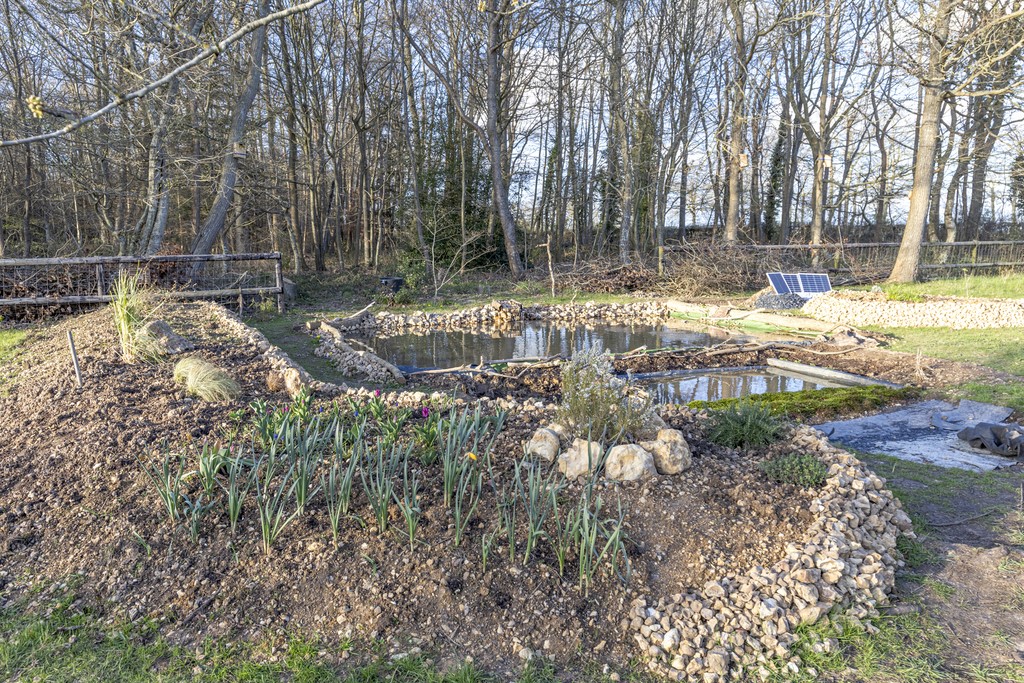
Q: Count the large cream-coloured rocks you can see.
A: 4